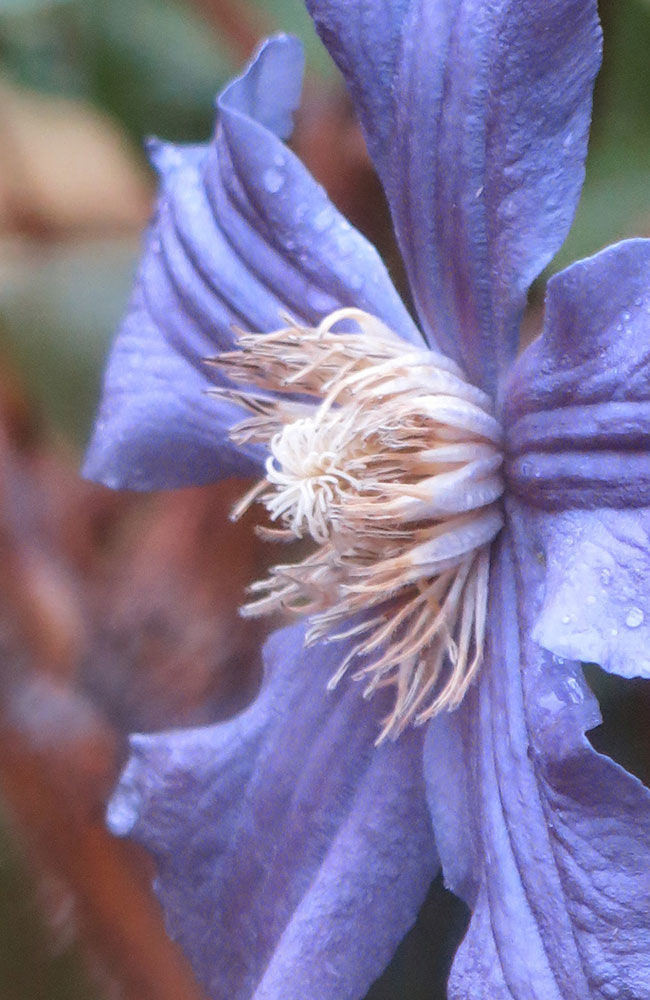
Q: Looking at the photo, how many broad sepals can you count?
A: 5